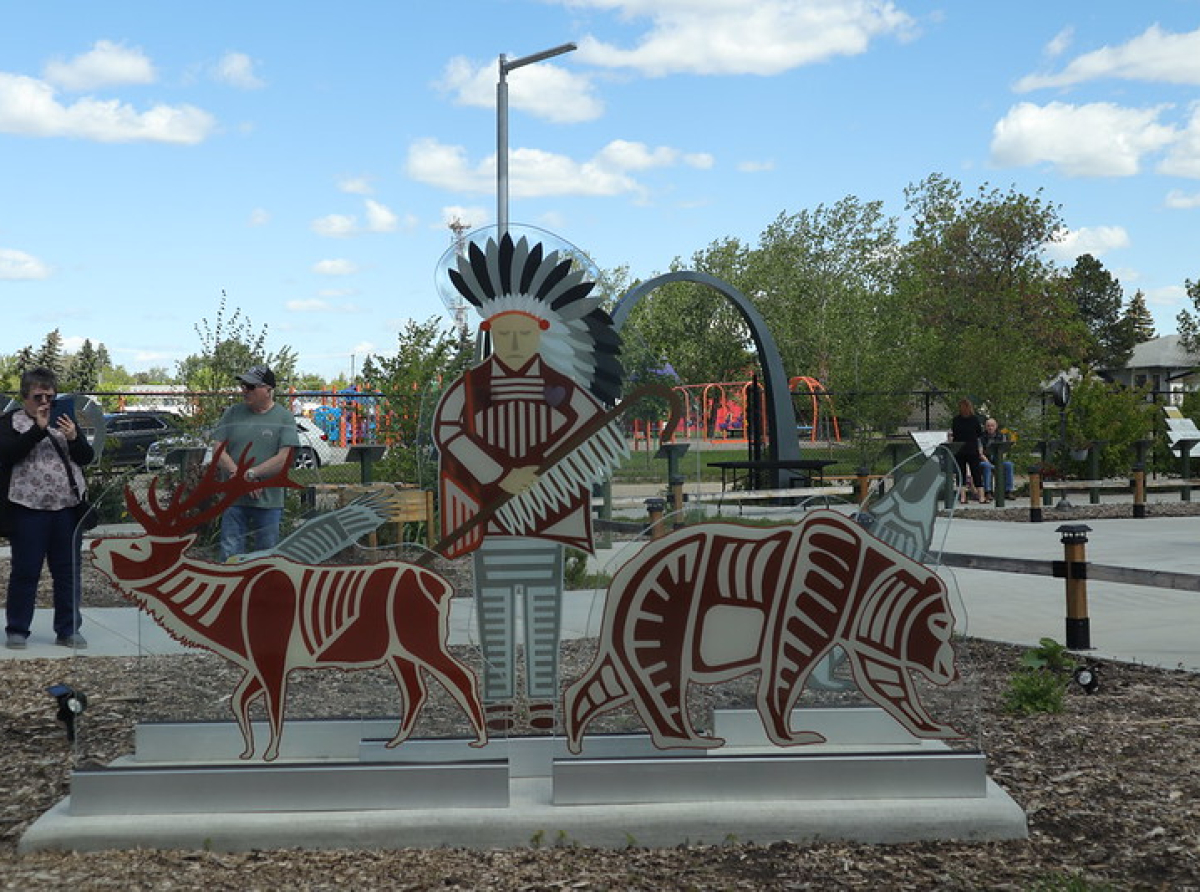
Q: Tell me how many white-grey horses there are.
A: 0